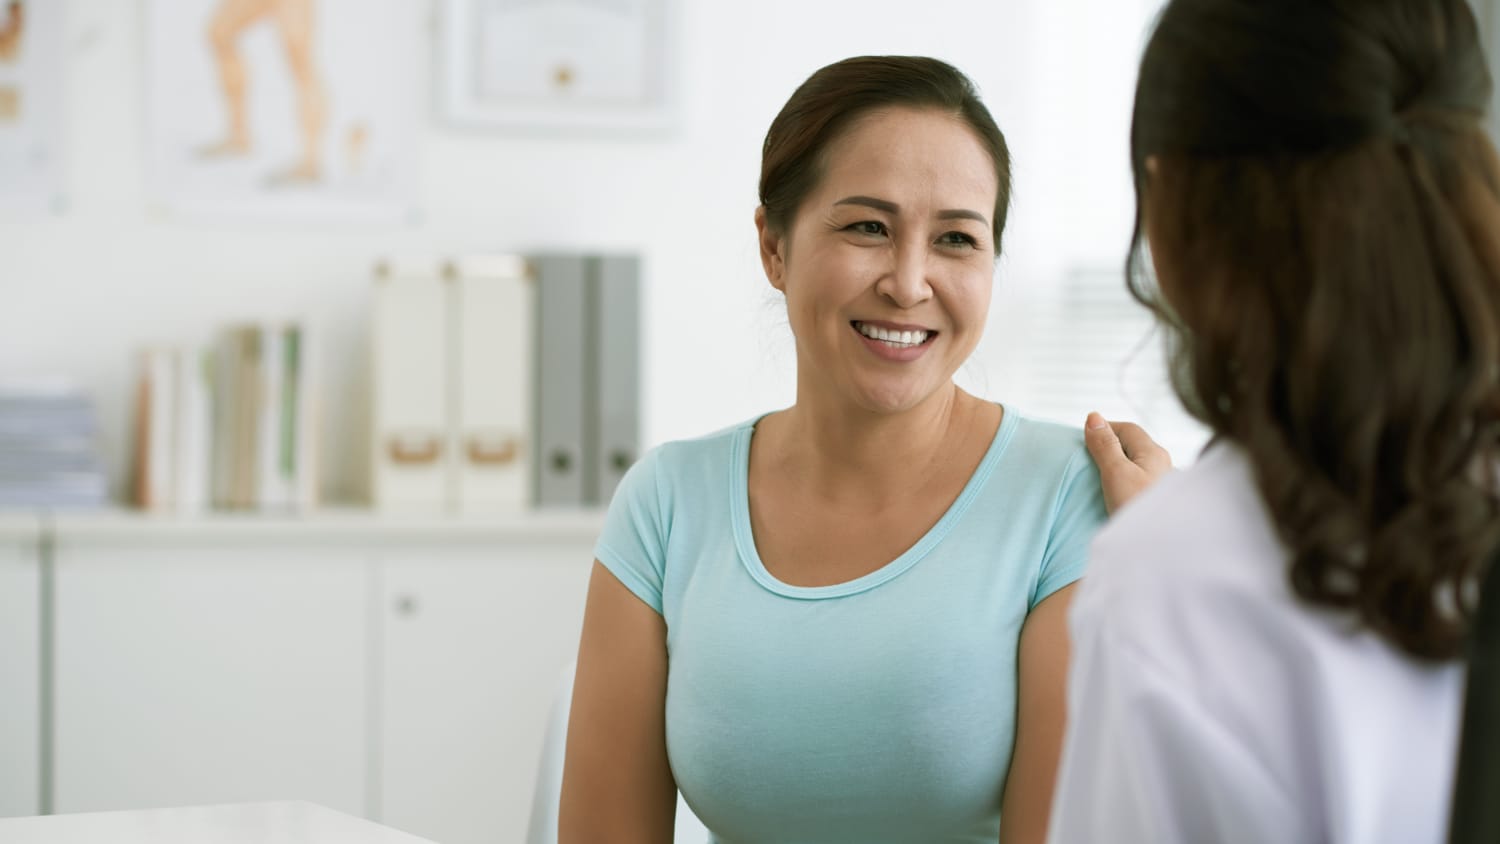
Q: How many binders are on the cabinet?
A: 4